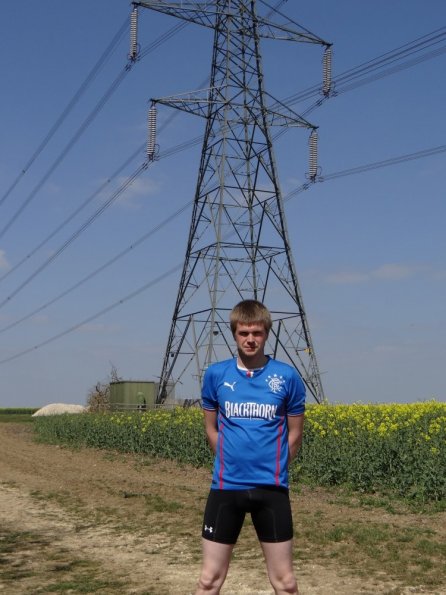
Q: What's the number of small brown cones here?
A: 0